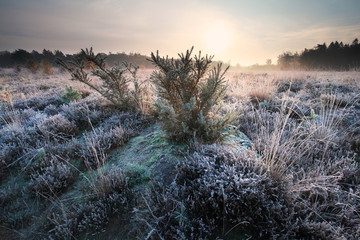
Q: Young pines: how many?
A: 2